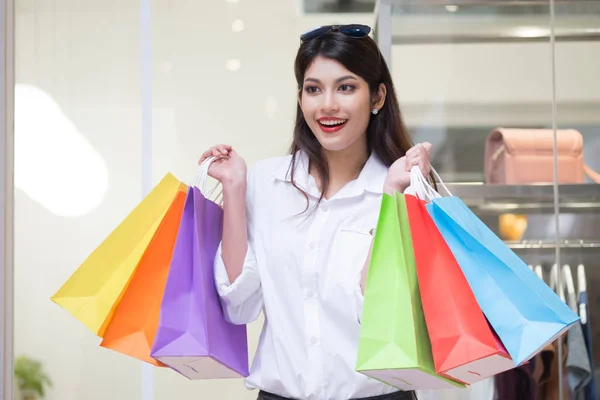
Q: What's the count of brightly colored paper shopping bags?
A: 6